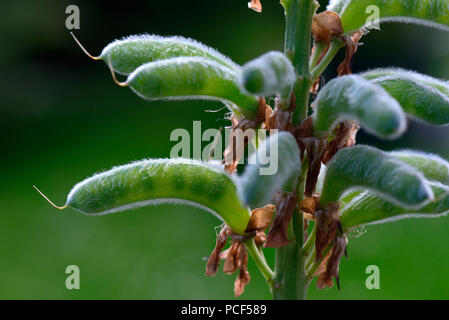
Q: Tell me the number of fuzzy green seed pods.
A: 11